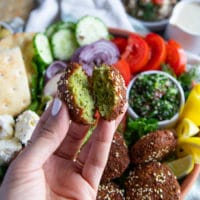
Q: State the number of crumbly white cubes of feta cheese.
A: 3